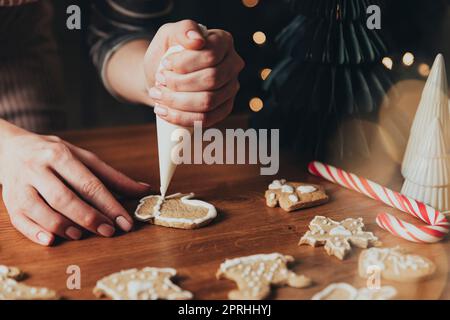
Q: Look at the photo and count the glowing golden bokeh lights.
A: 7